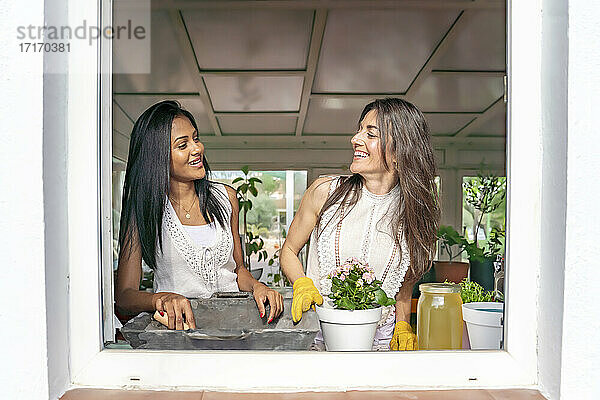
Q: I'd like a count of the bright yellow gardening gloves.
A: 2